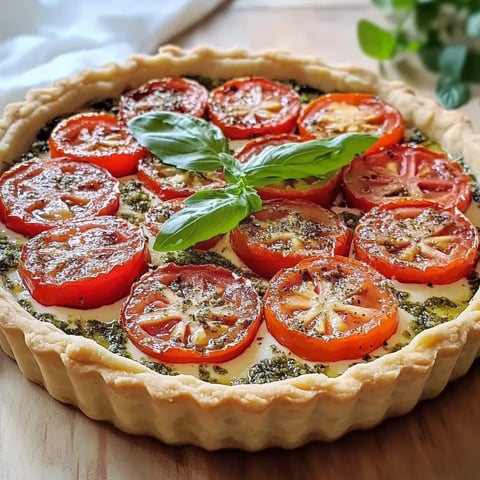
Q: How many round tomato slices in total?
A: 14